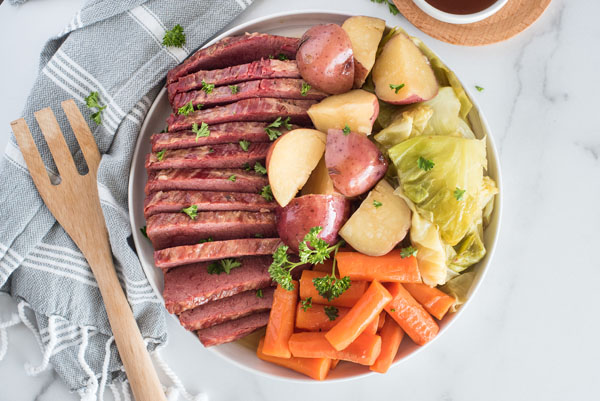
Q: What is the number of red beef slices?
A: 13